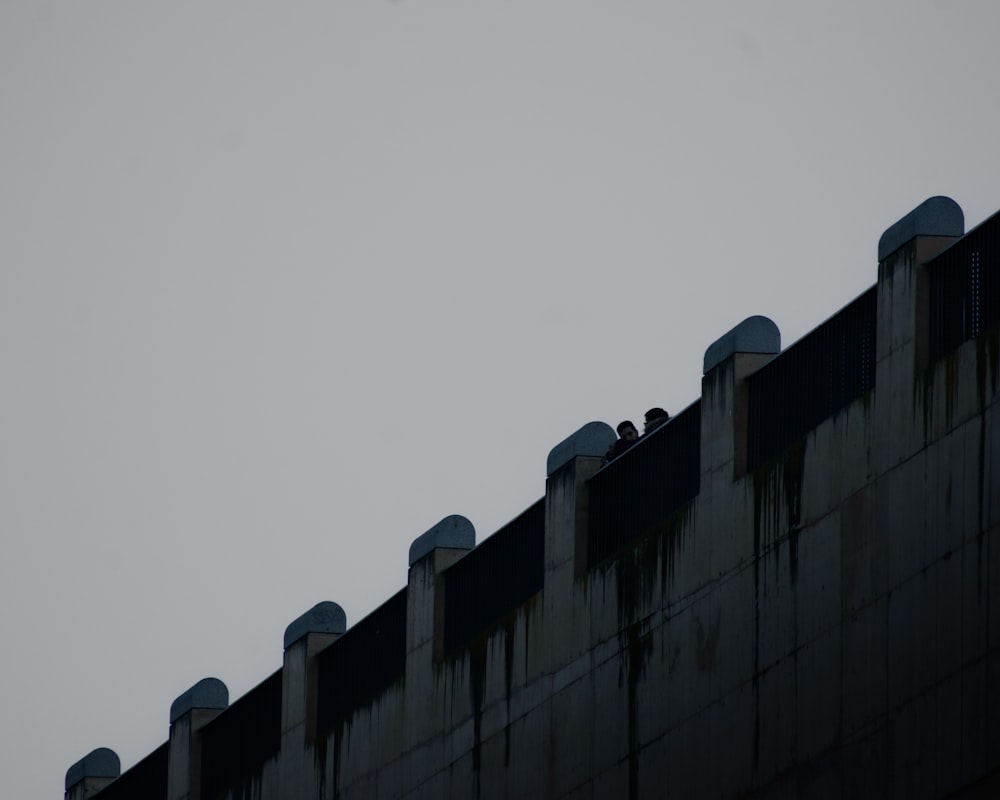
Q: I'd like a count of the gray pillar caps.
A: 7